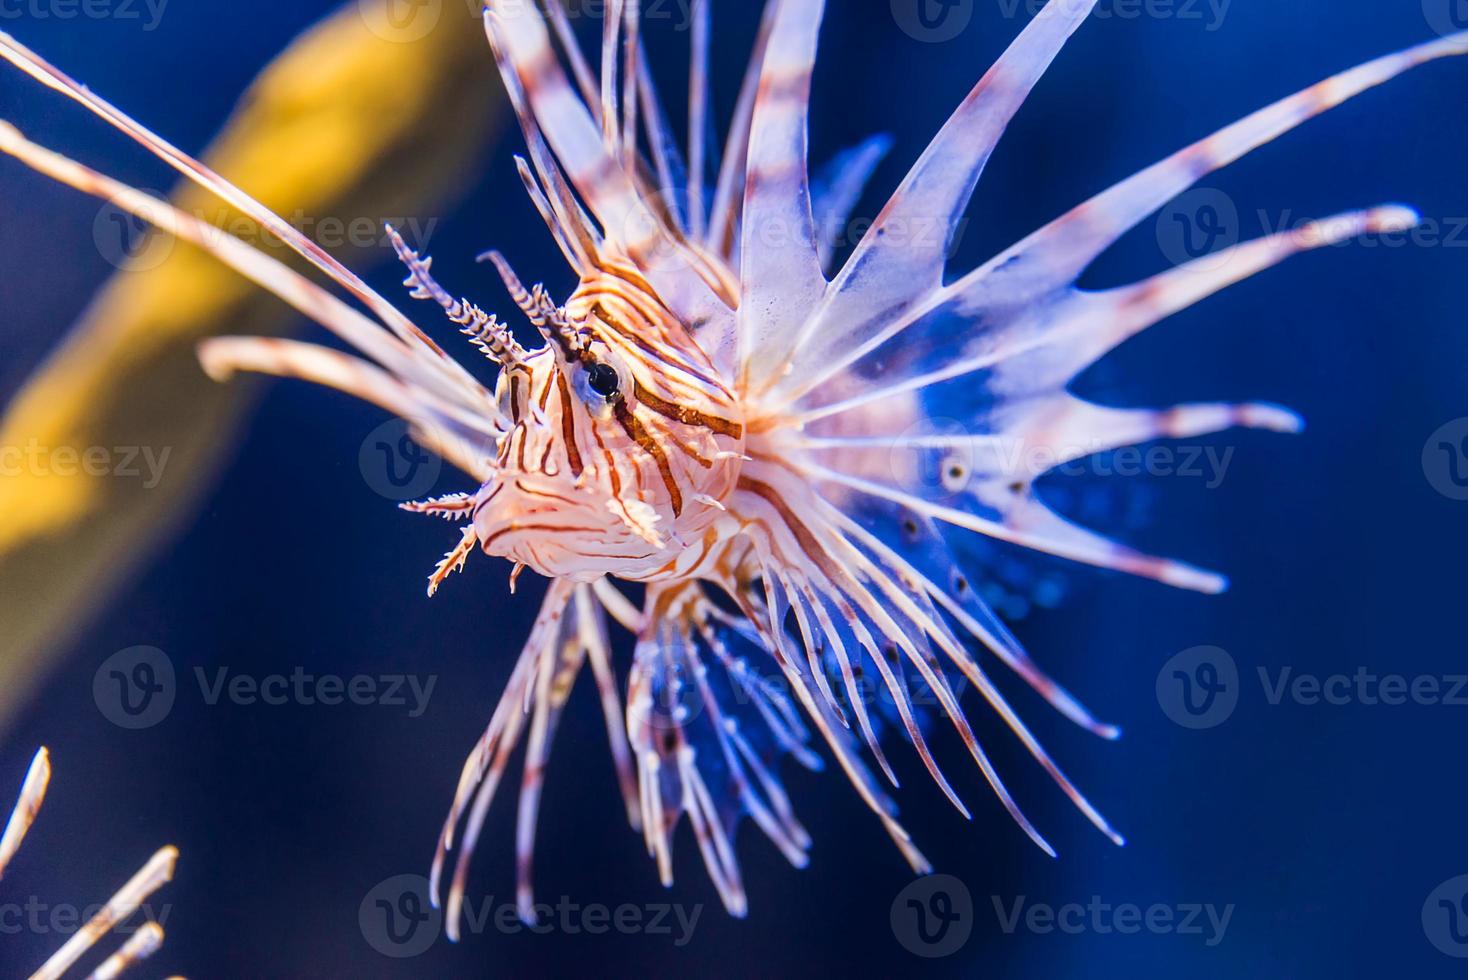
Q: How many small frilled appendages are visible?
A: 5